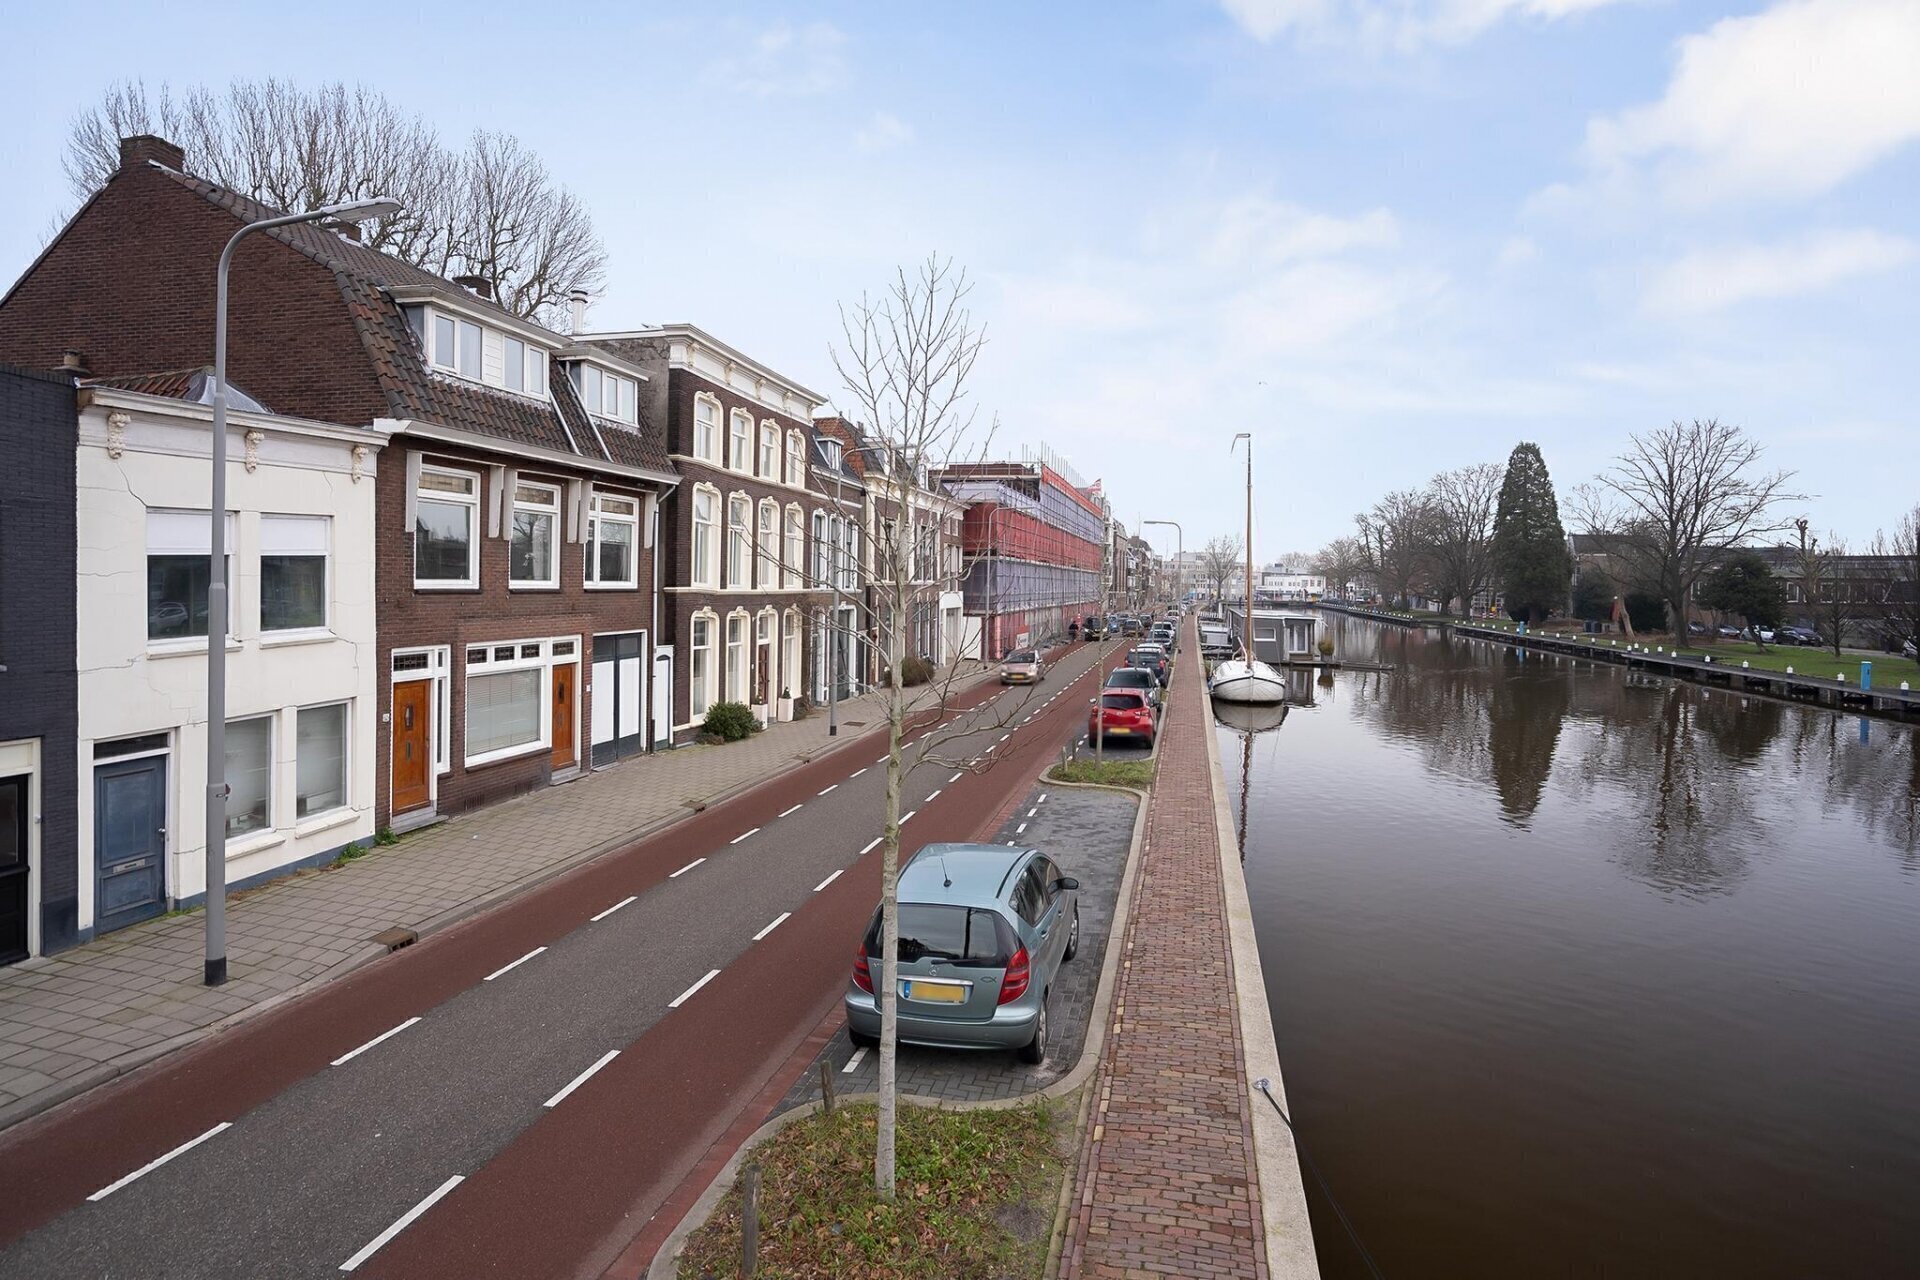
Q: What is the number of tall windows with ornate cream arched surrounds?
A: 11